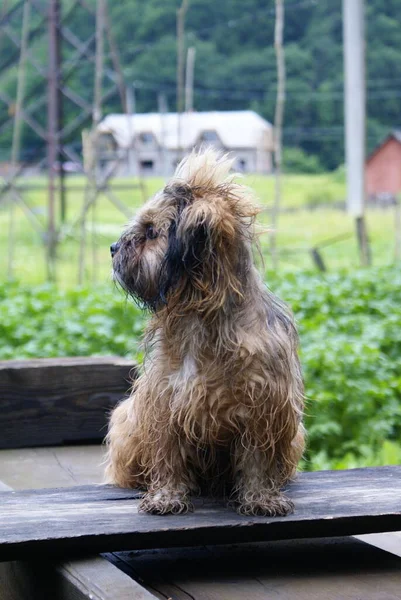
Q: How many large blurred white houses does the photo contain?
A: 1